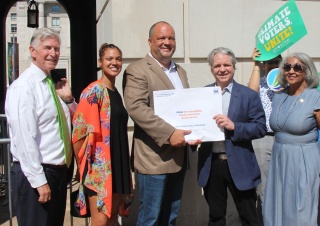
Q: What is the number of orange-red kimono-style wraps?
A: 1